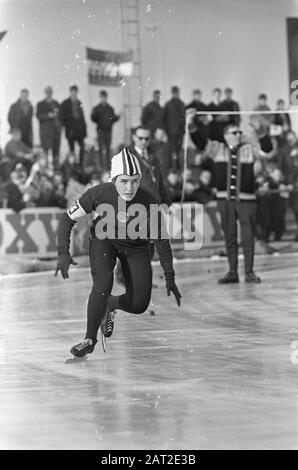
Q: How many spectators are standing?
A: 11